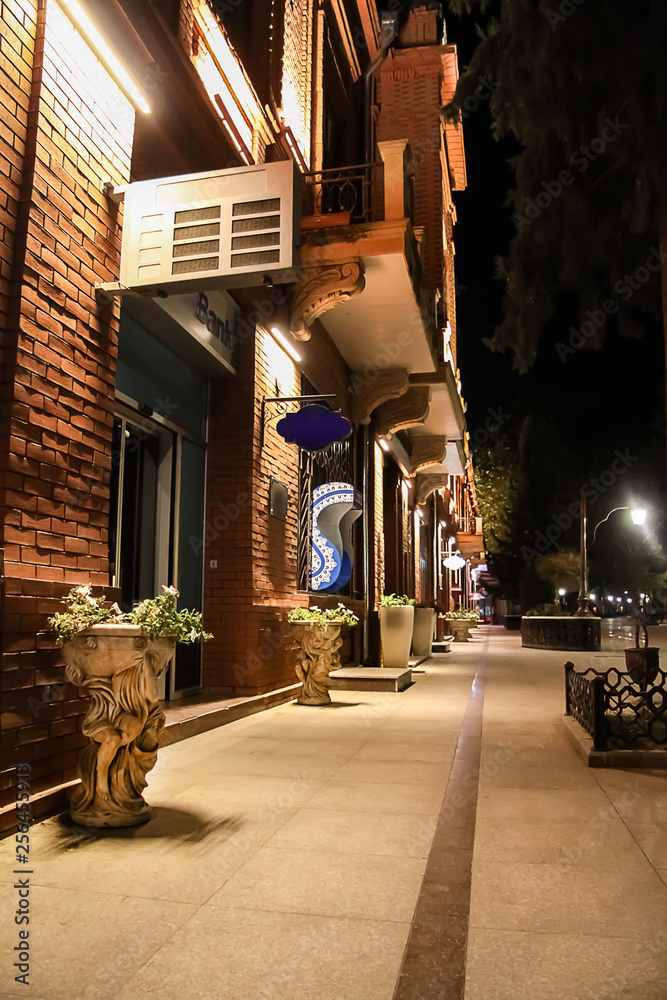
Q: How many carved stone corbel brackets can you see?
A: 5